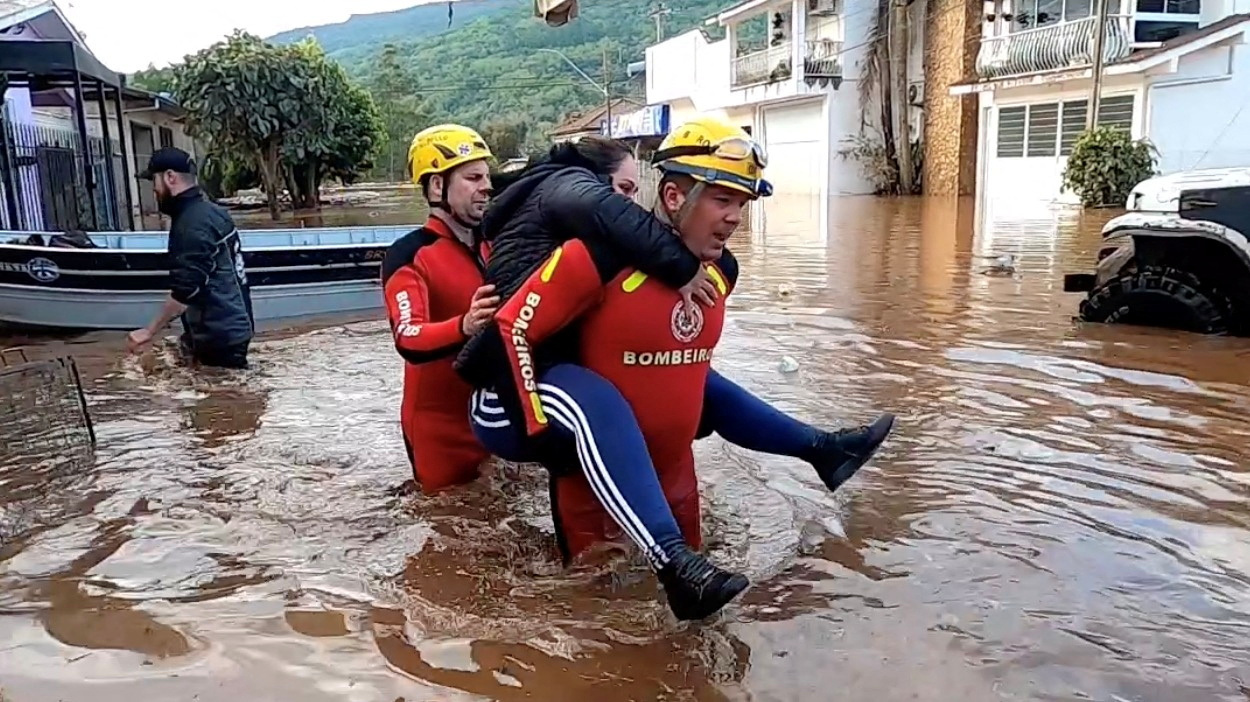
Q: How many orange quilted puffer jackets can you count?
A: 0